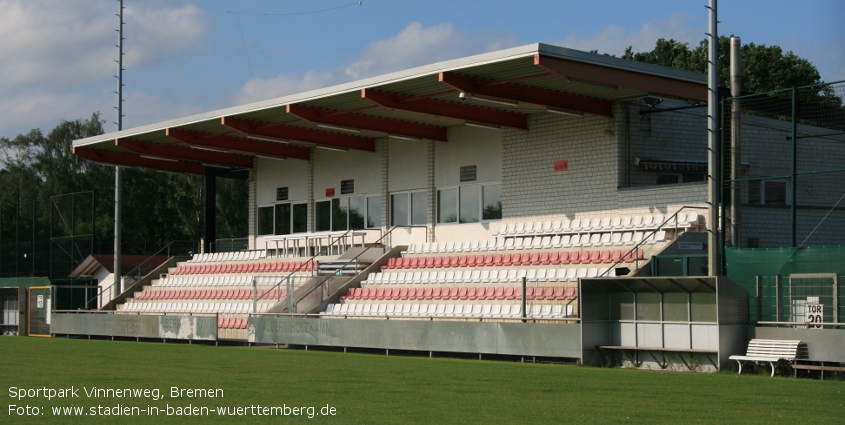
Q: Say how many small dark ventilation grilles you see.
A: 3